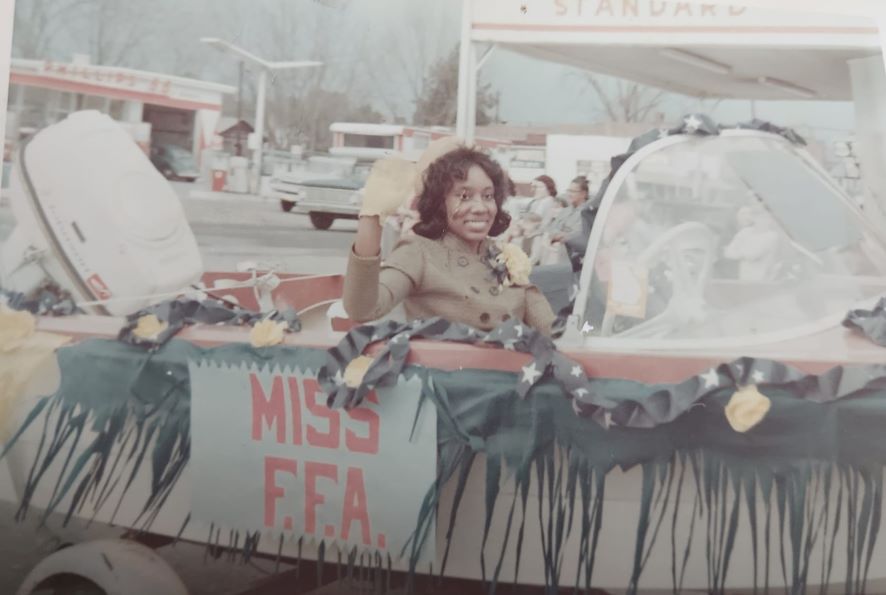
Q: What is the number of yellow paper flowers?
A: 5